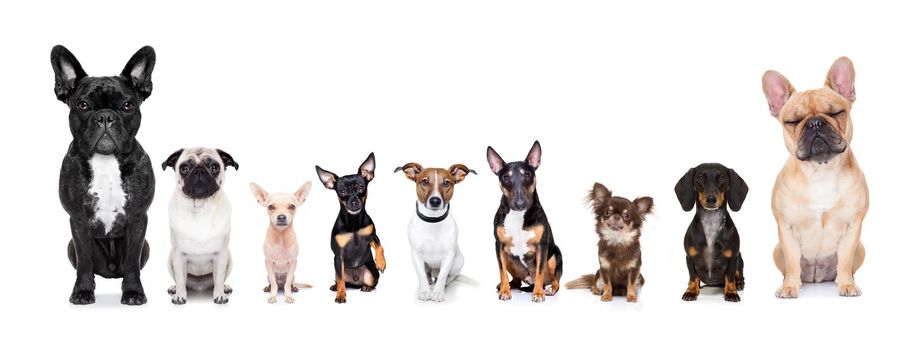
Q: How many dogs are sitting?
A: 9